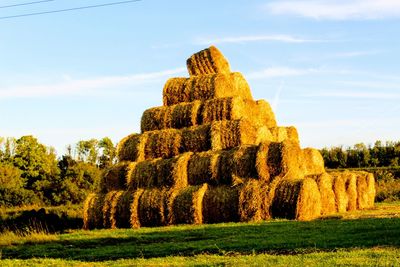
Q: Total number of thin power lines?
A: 2